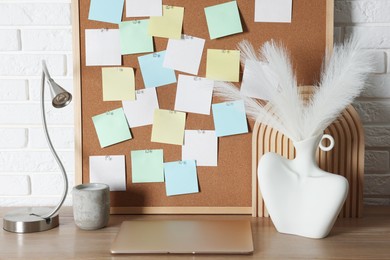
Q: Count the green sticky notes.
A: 4